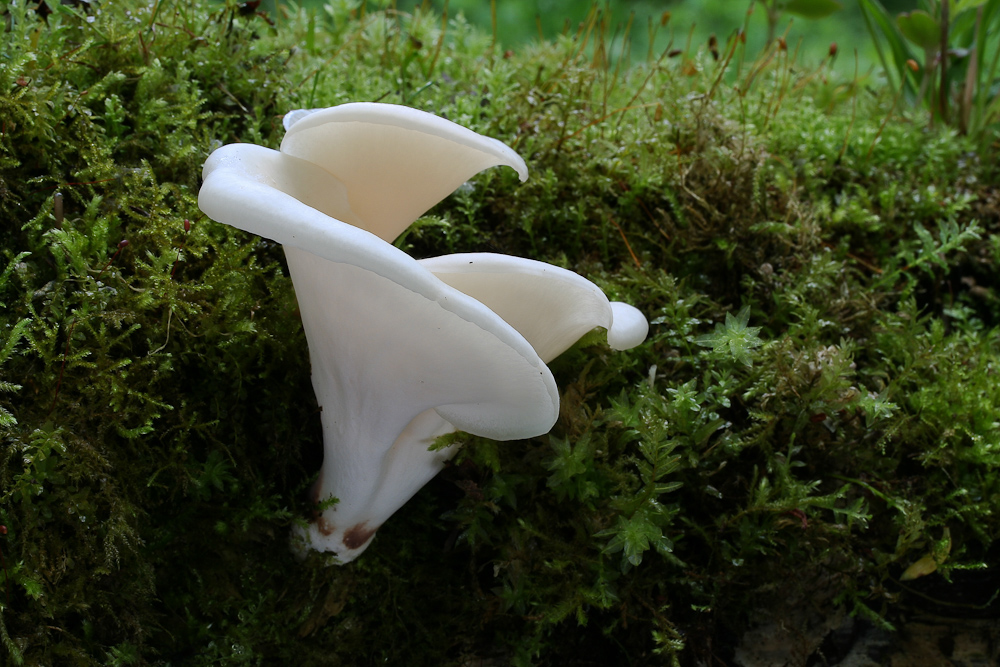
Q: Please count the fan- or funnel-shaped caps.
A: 3